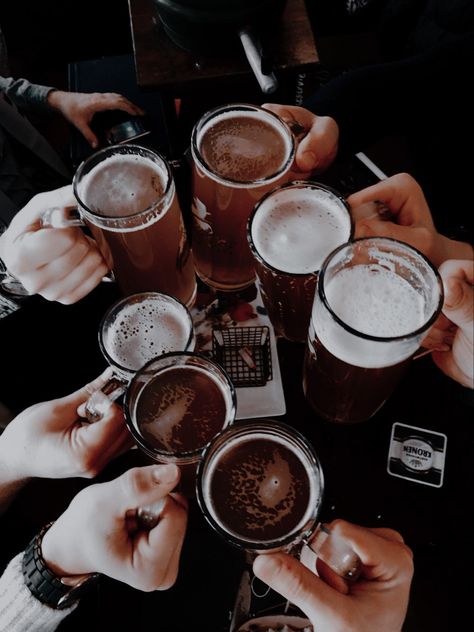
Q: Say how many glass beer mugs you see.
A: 7